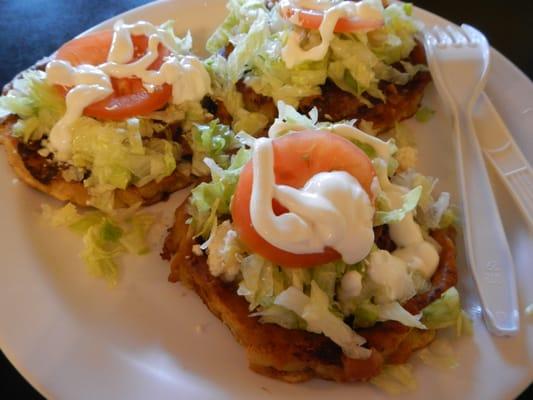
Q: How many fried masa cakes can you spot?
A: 3